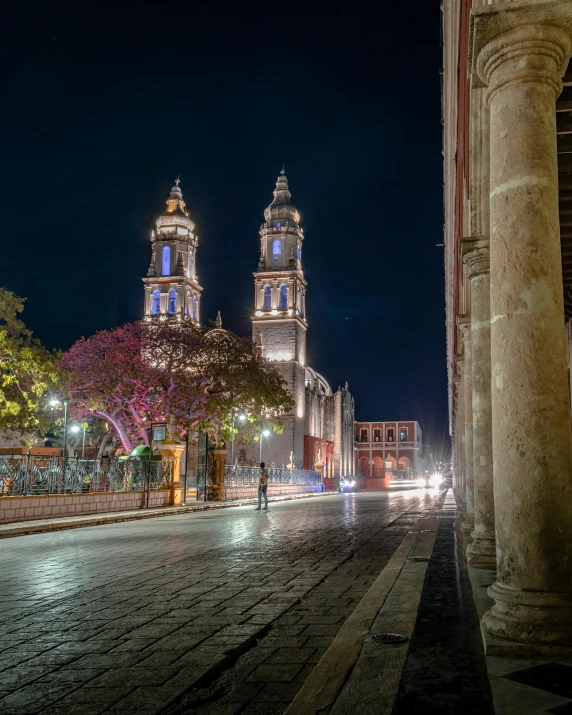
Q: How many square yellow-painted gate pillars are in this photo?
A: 2